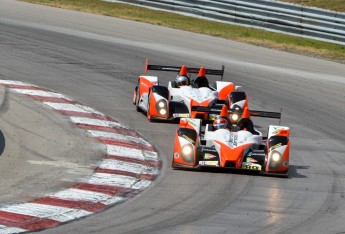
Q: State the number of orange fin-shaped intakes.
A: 4